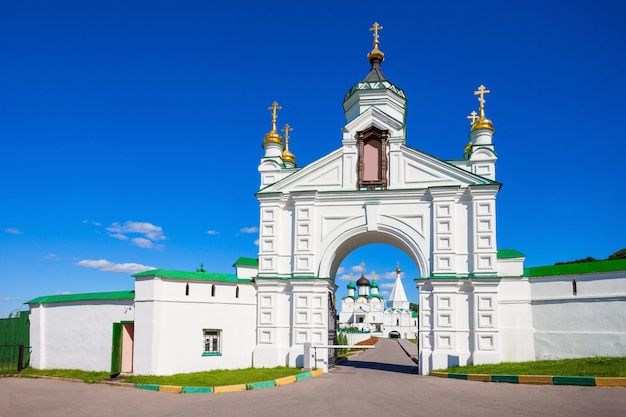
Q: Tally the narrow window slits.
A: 4